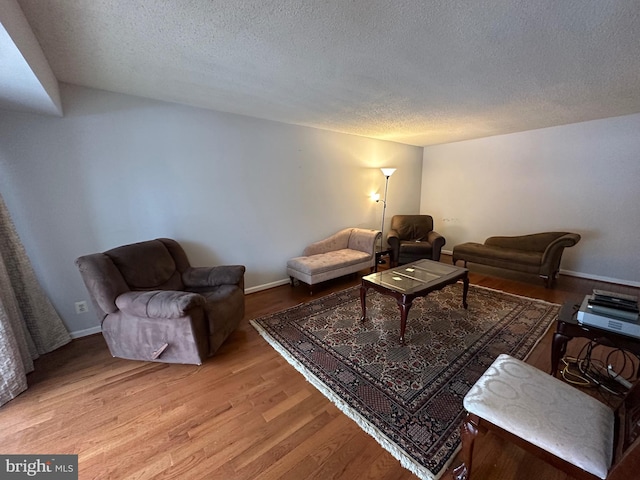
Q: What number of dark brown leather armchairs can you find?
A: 1